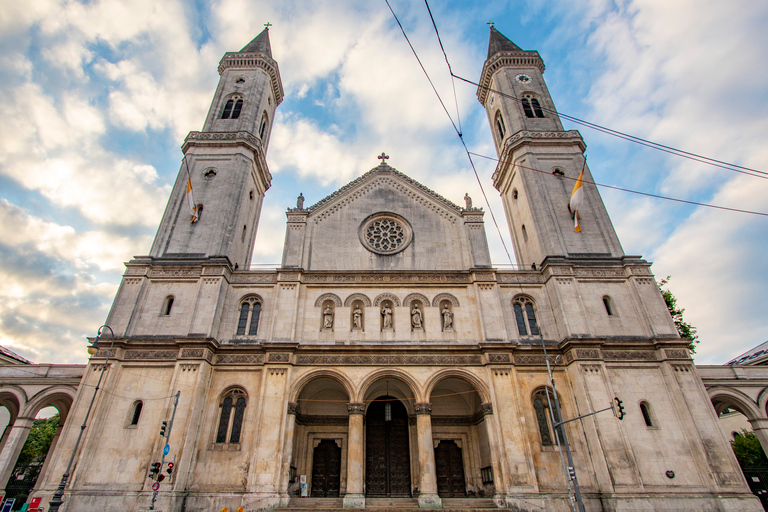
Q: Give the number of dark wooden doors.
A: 3